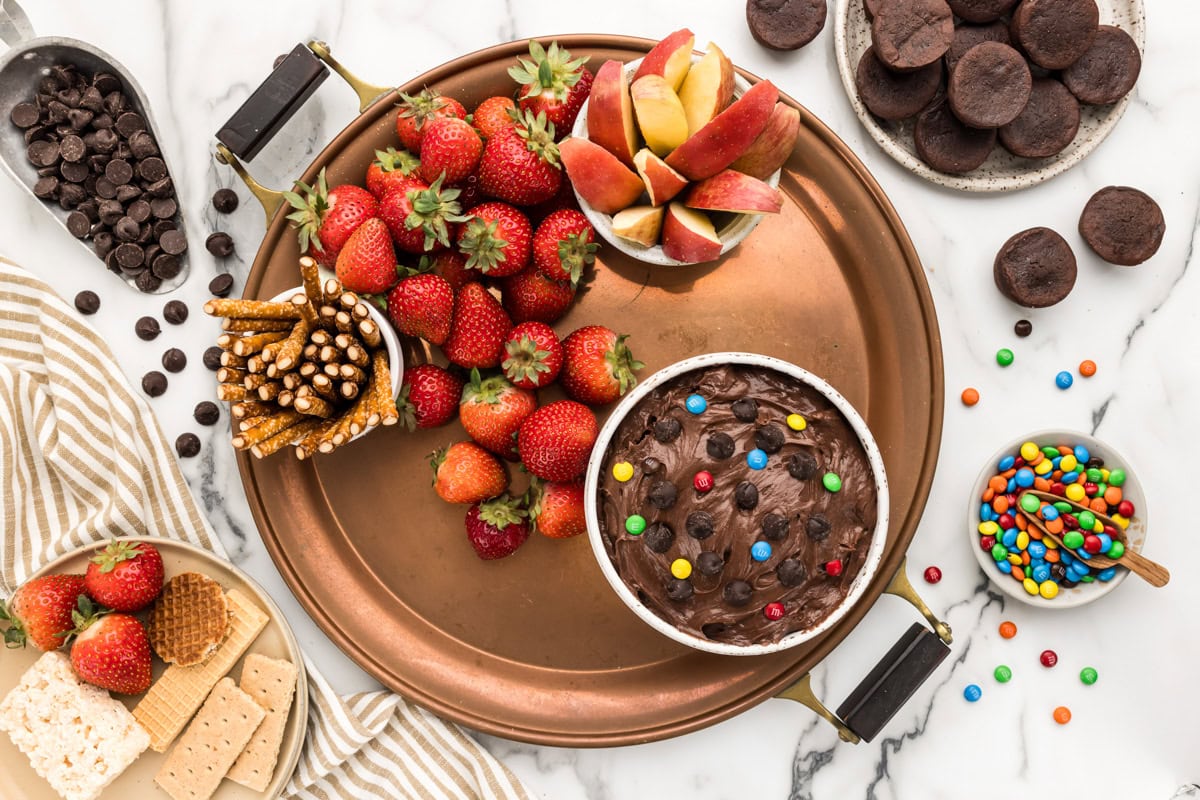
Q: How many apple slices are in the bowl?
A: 11